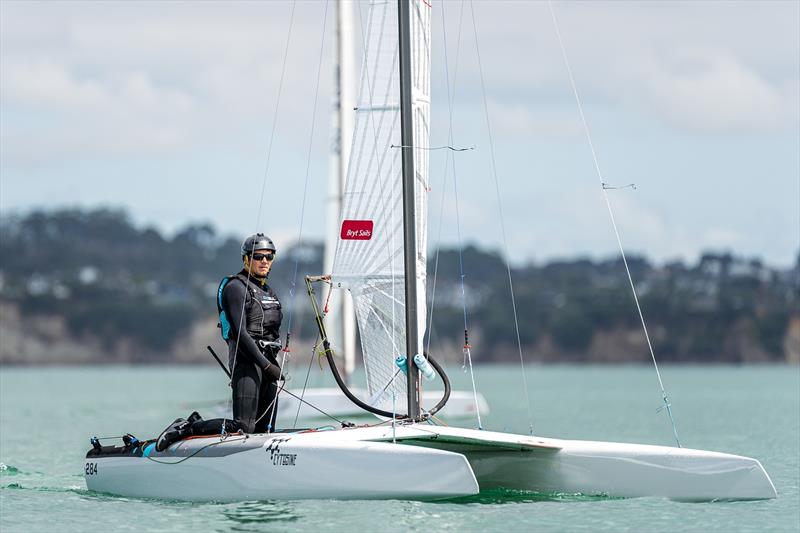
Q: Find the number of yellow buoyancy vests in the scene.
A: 0